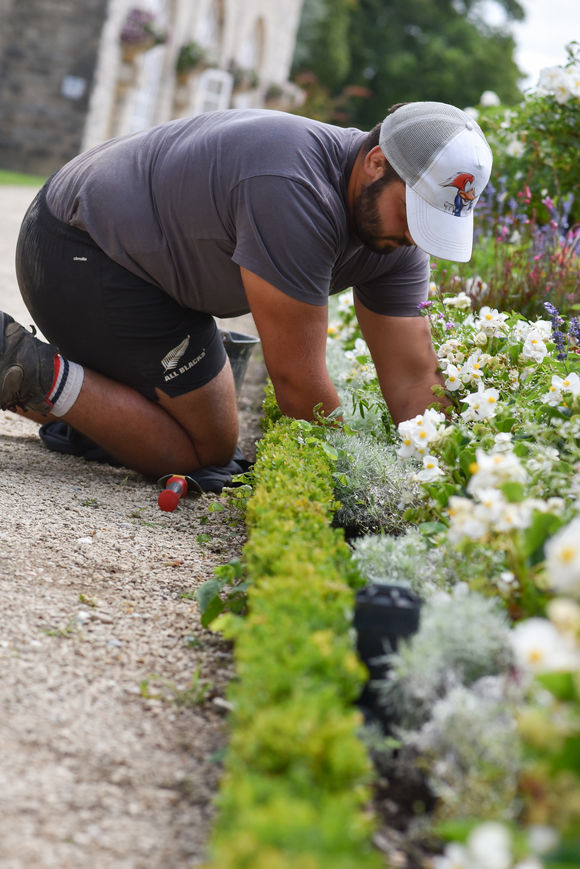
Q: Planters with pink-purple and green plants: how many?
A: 1